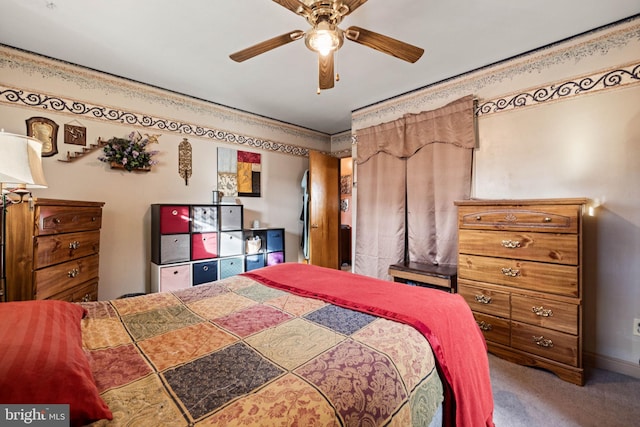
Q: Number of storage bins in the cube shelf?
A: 12